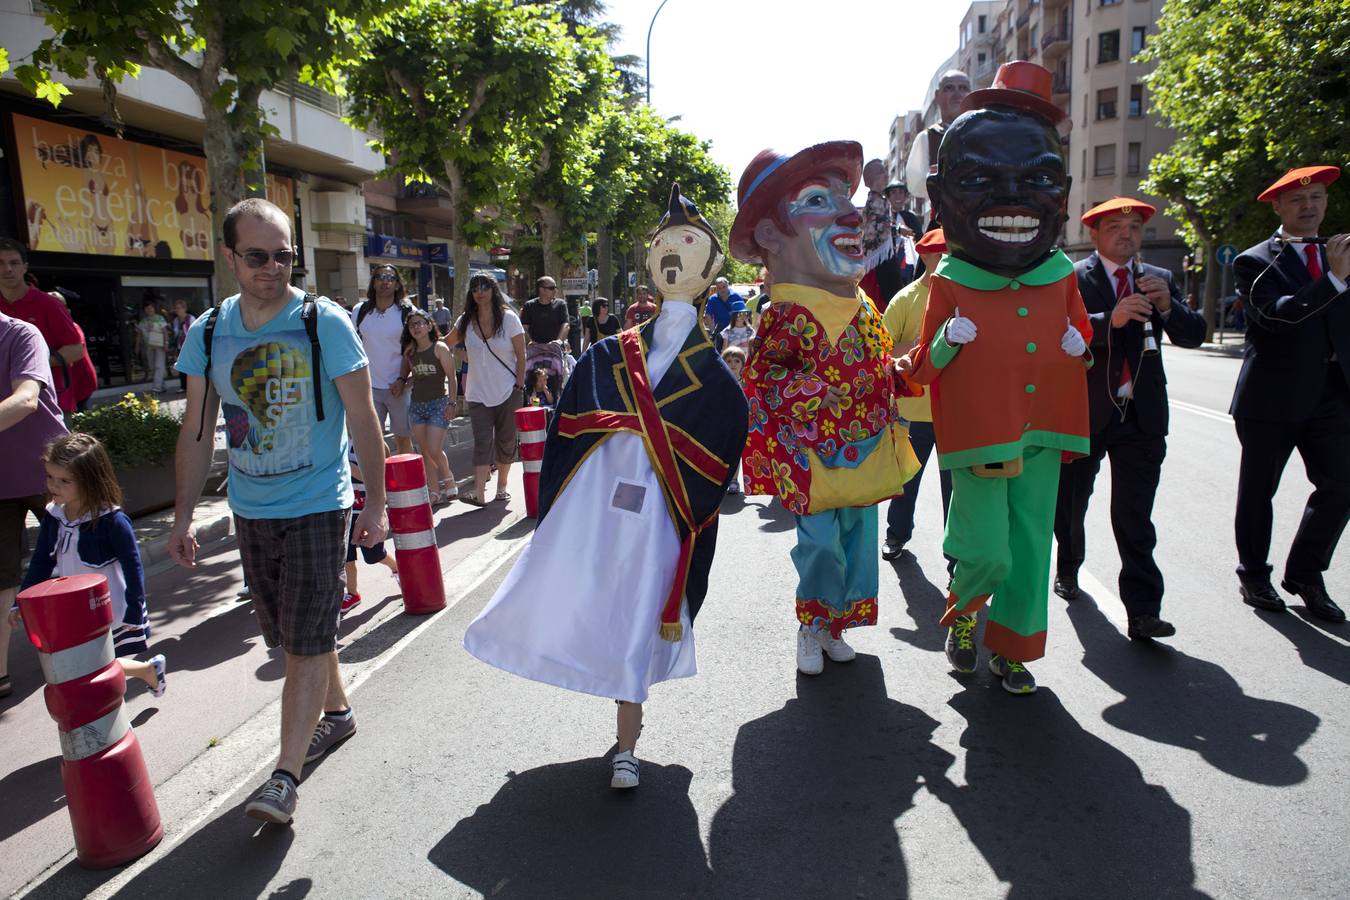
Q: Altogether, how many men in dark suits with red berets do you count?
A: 2